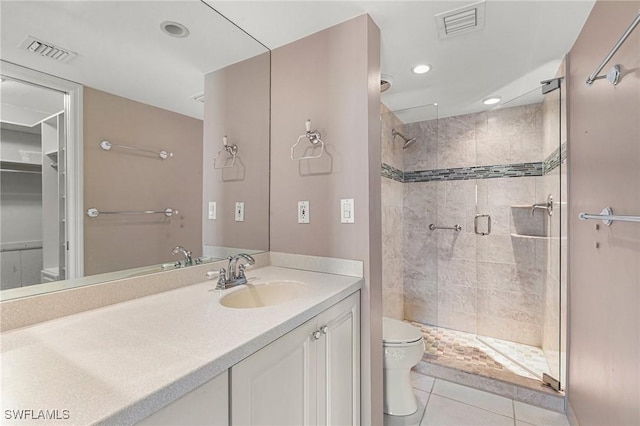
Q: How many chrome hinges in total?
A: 2